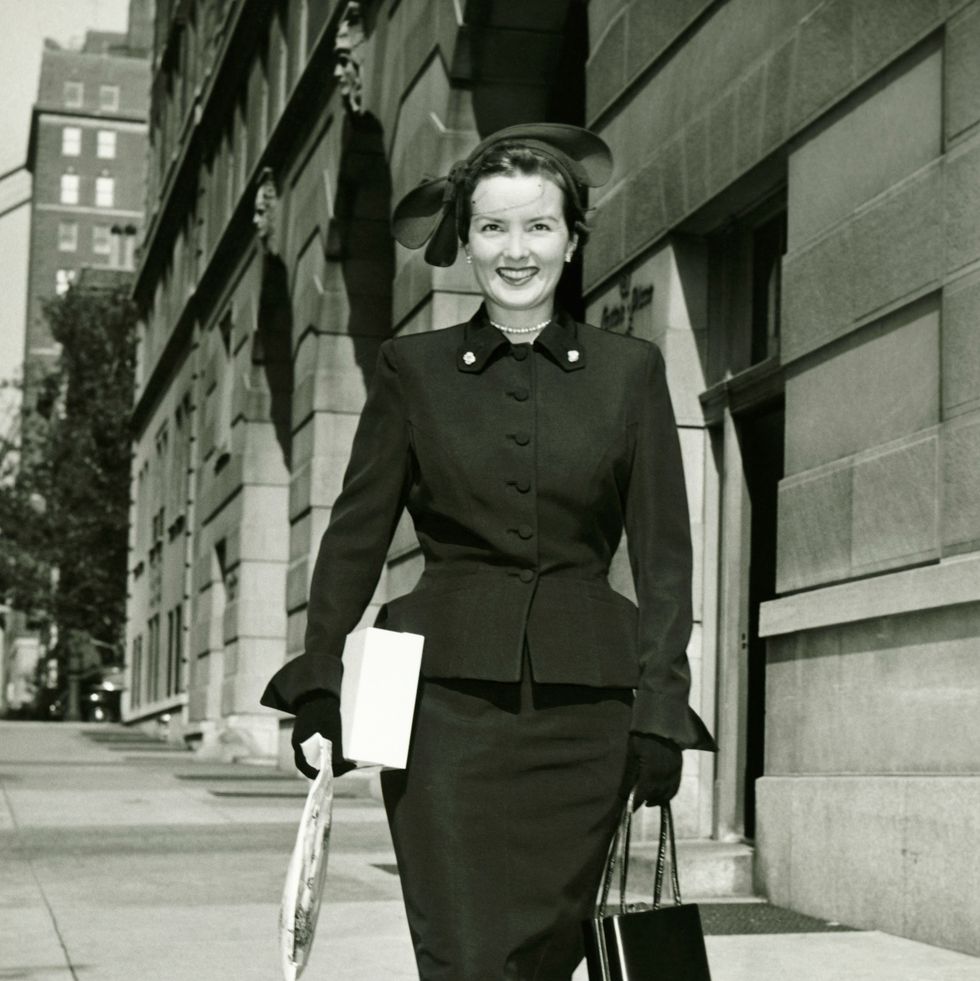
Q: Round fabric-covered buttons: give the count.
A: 6